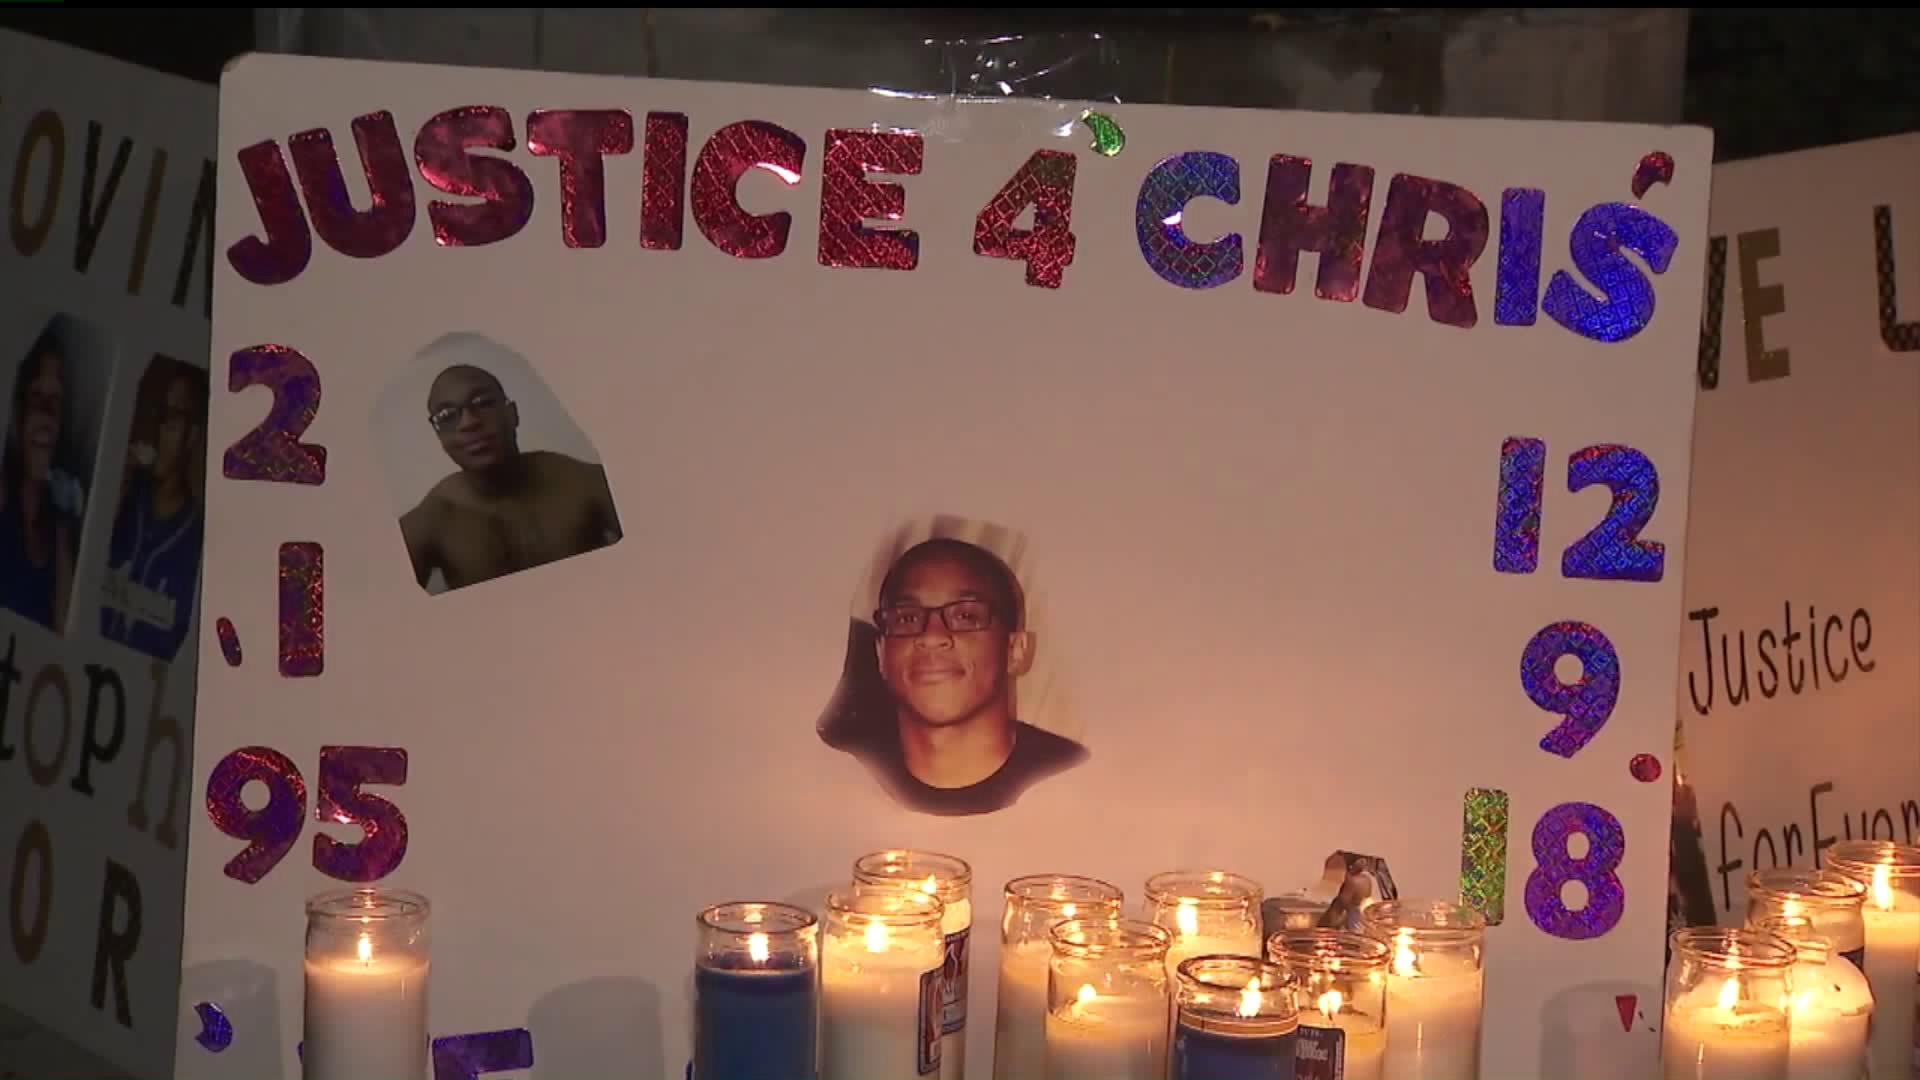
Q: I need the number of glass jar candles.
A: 14